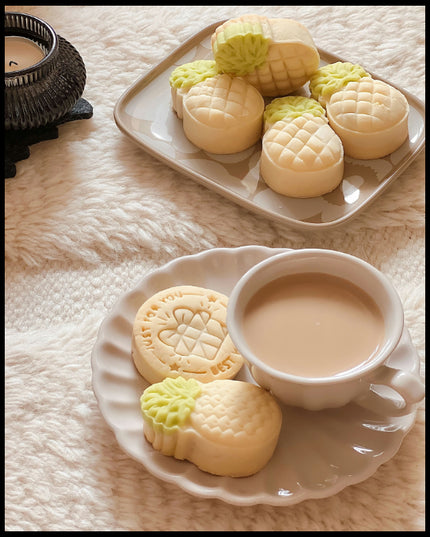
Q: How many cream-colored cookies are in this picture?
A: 6